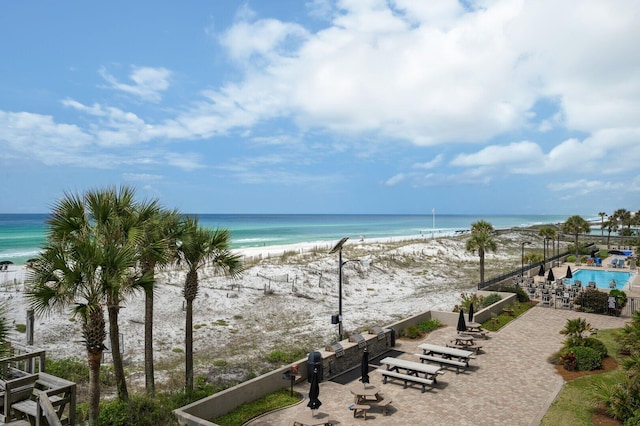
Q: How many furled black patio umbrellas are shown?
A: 7